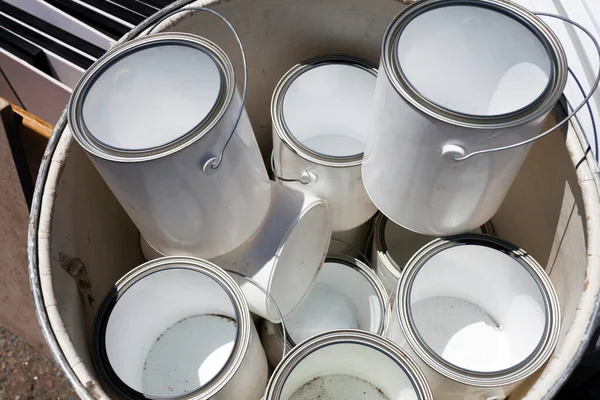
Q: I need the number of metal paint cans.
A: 9